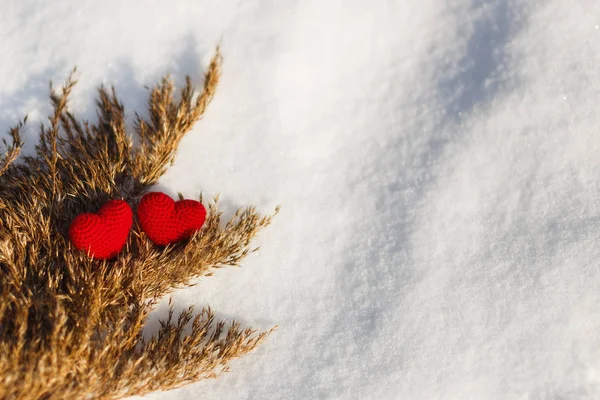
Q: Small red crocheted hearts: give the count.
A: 2